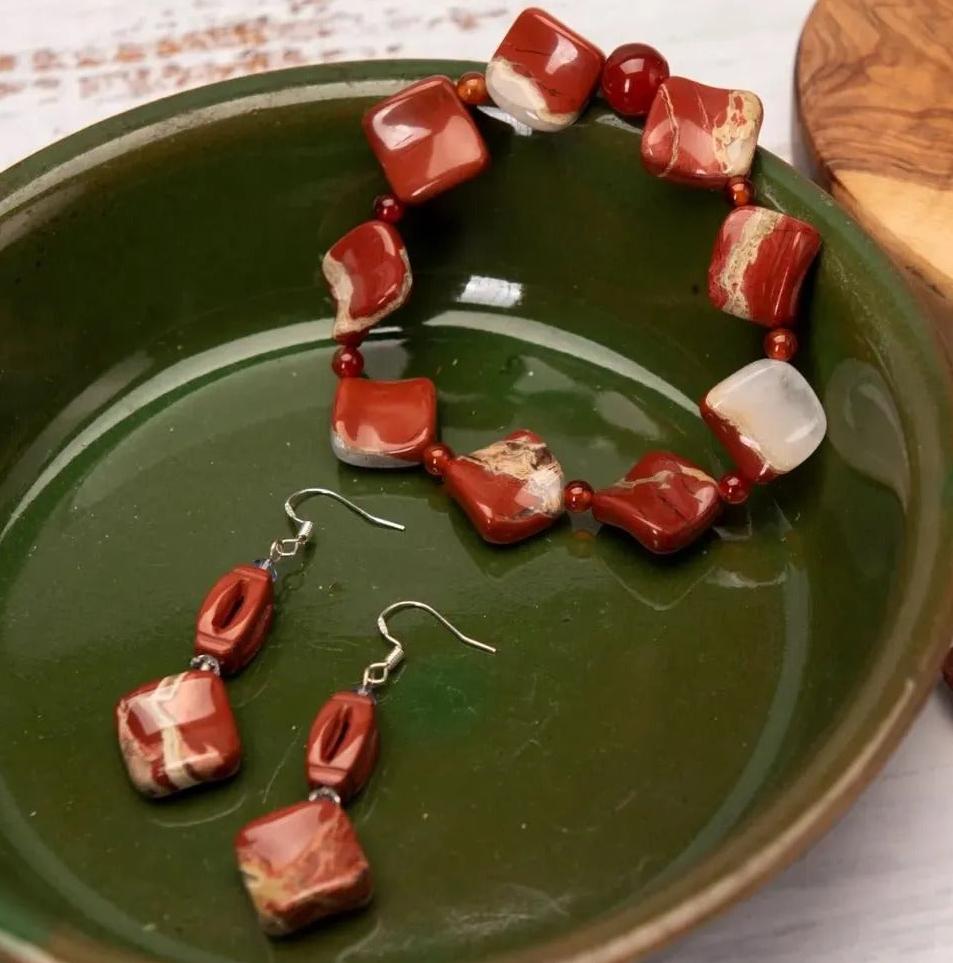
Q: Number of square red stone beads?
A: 11